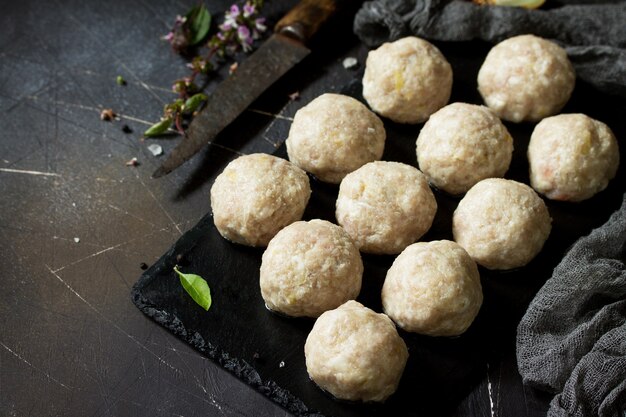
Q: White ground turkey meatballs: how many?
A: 11